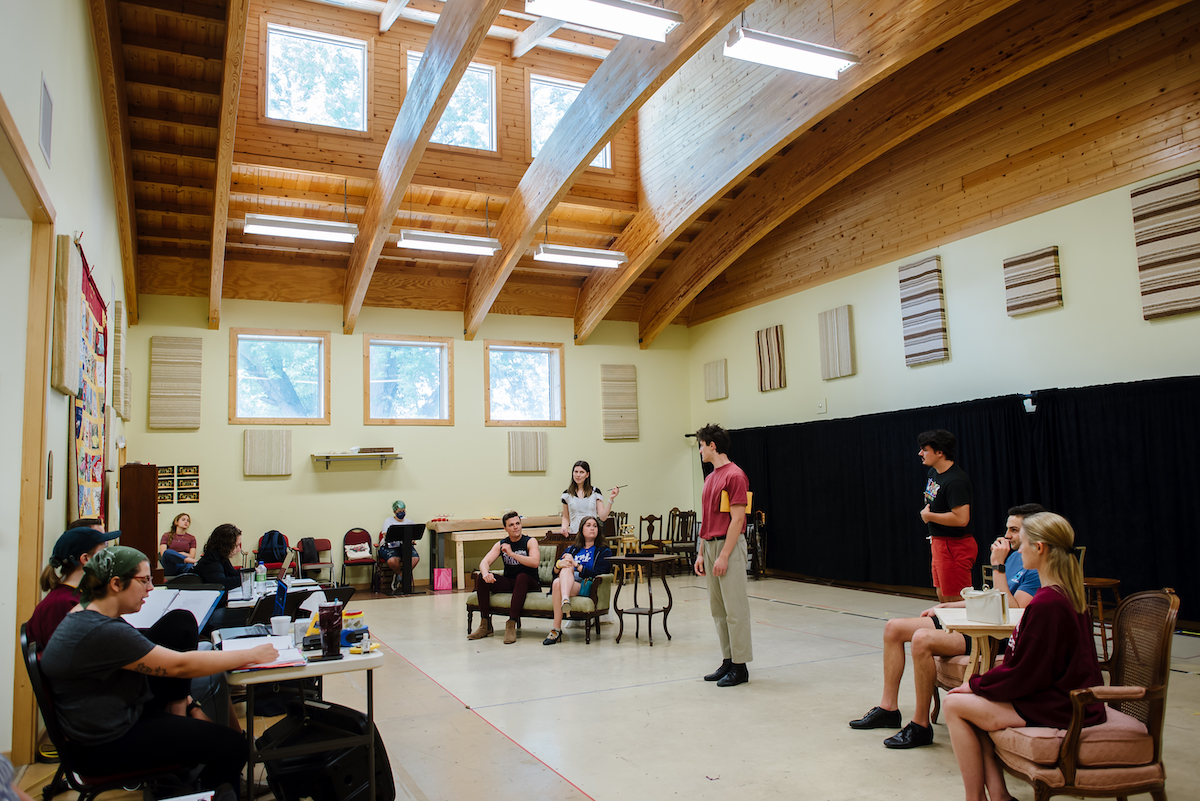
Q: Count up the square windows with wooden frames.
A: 6